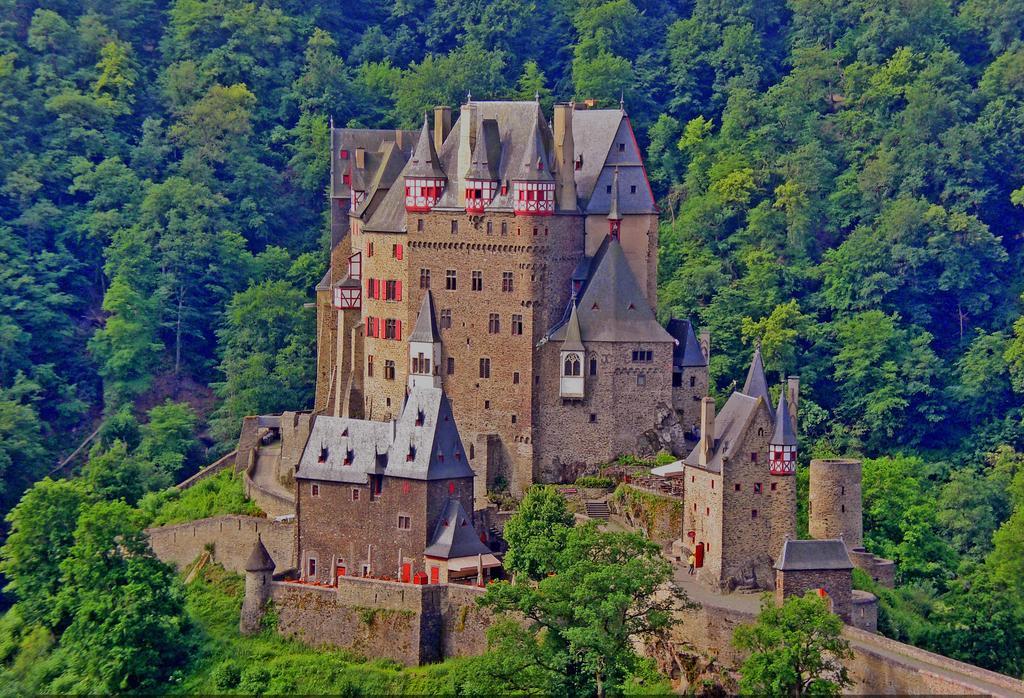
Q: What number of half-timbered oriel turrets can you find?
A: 4